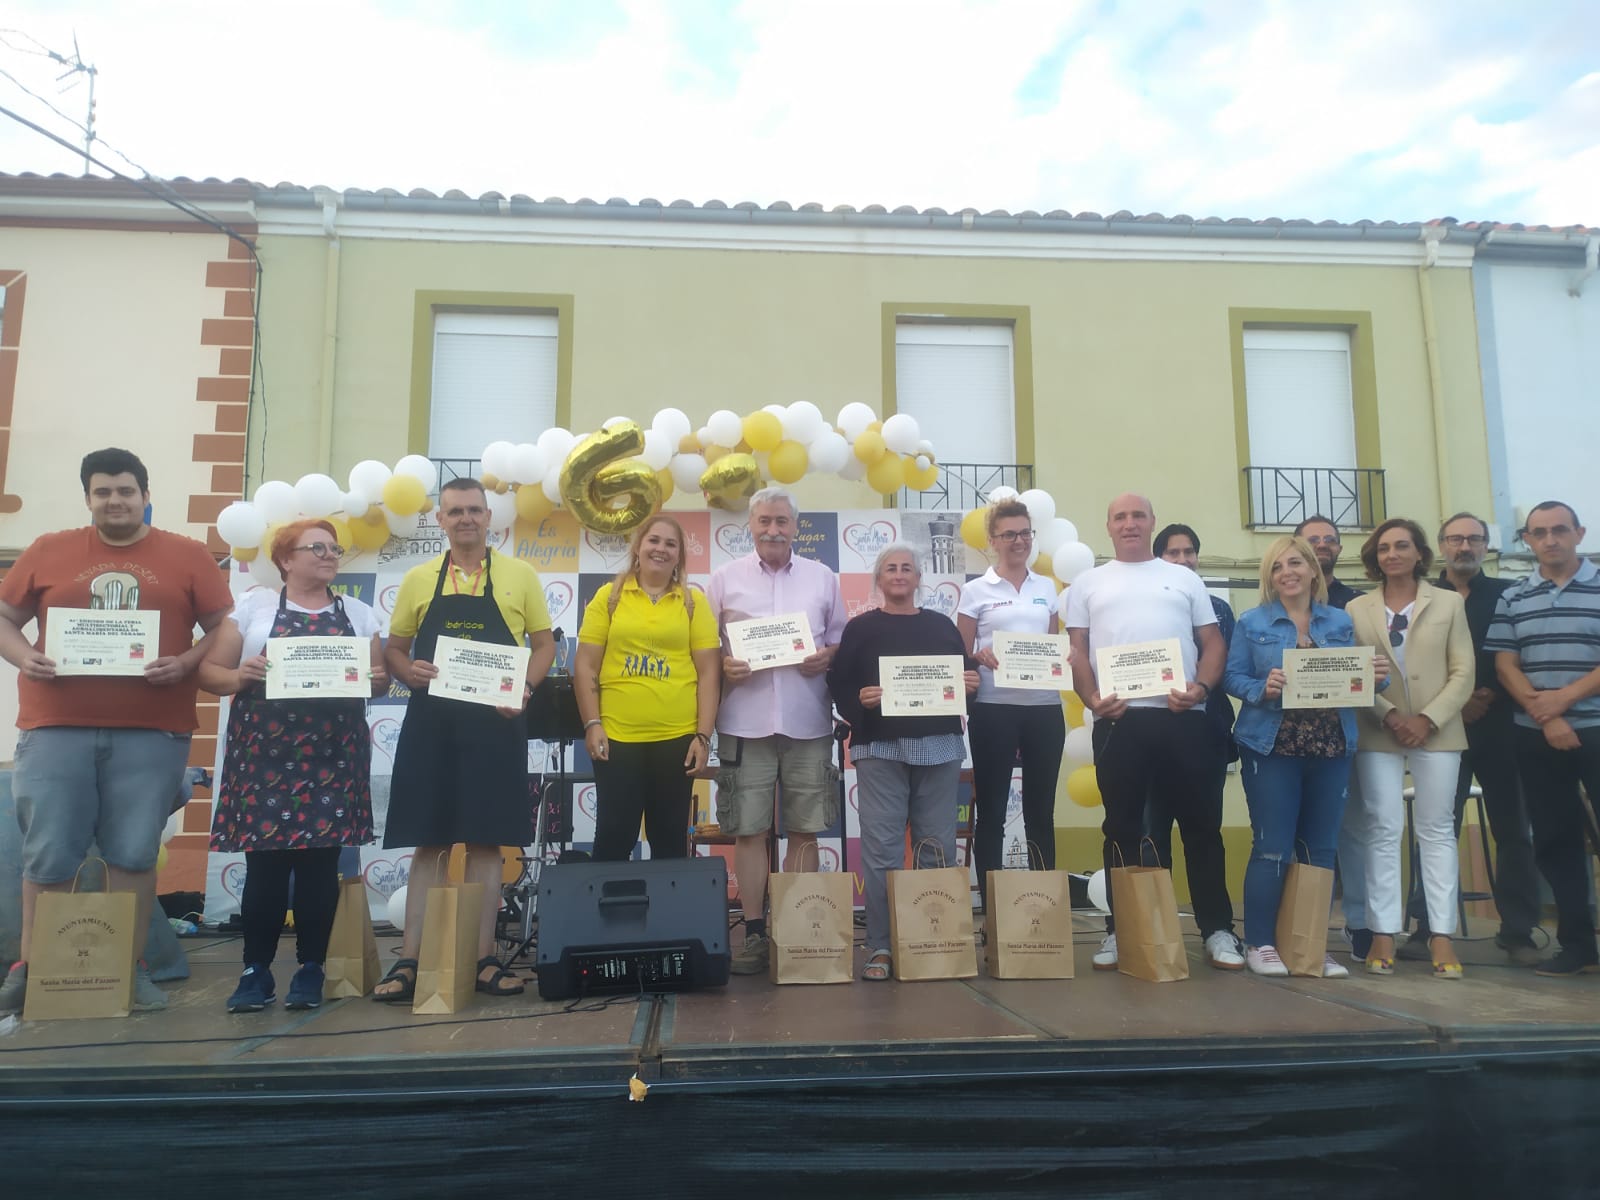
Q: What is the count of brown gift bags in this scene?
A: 8